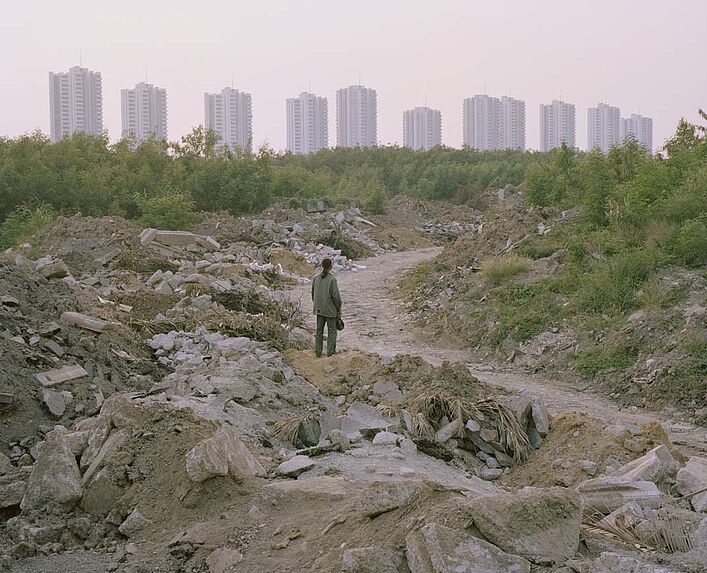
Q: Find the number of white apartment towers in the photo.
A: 11